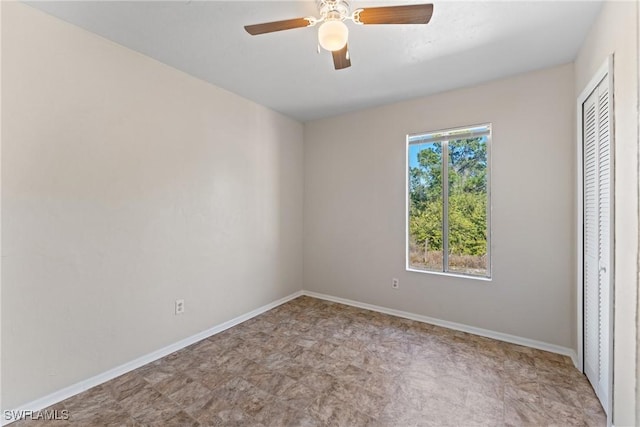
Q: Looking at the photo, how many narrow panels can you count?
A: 2